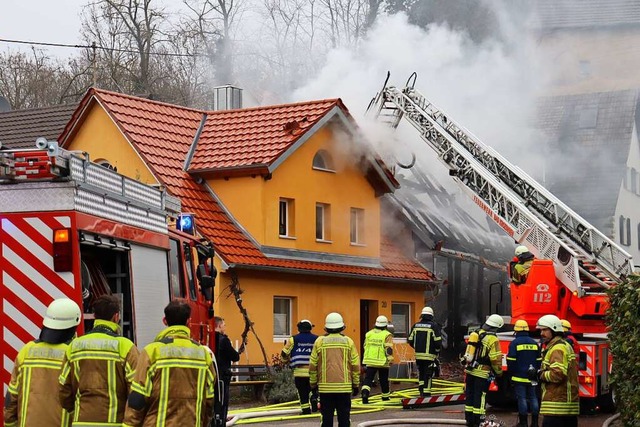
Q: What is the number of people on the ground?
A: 12